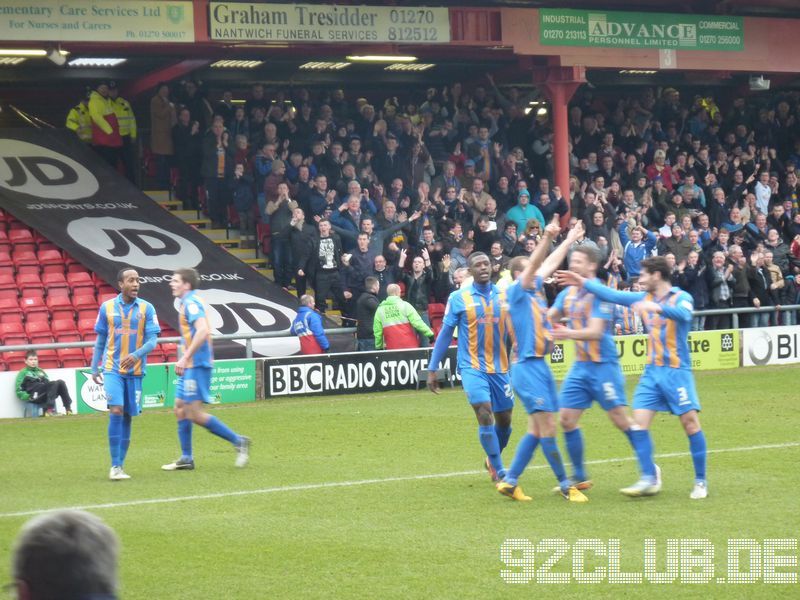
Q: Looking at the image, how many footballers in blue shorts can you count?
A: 6